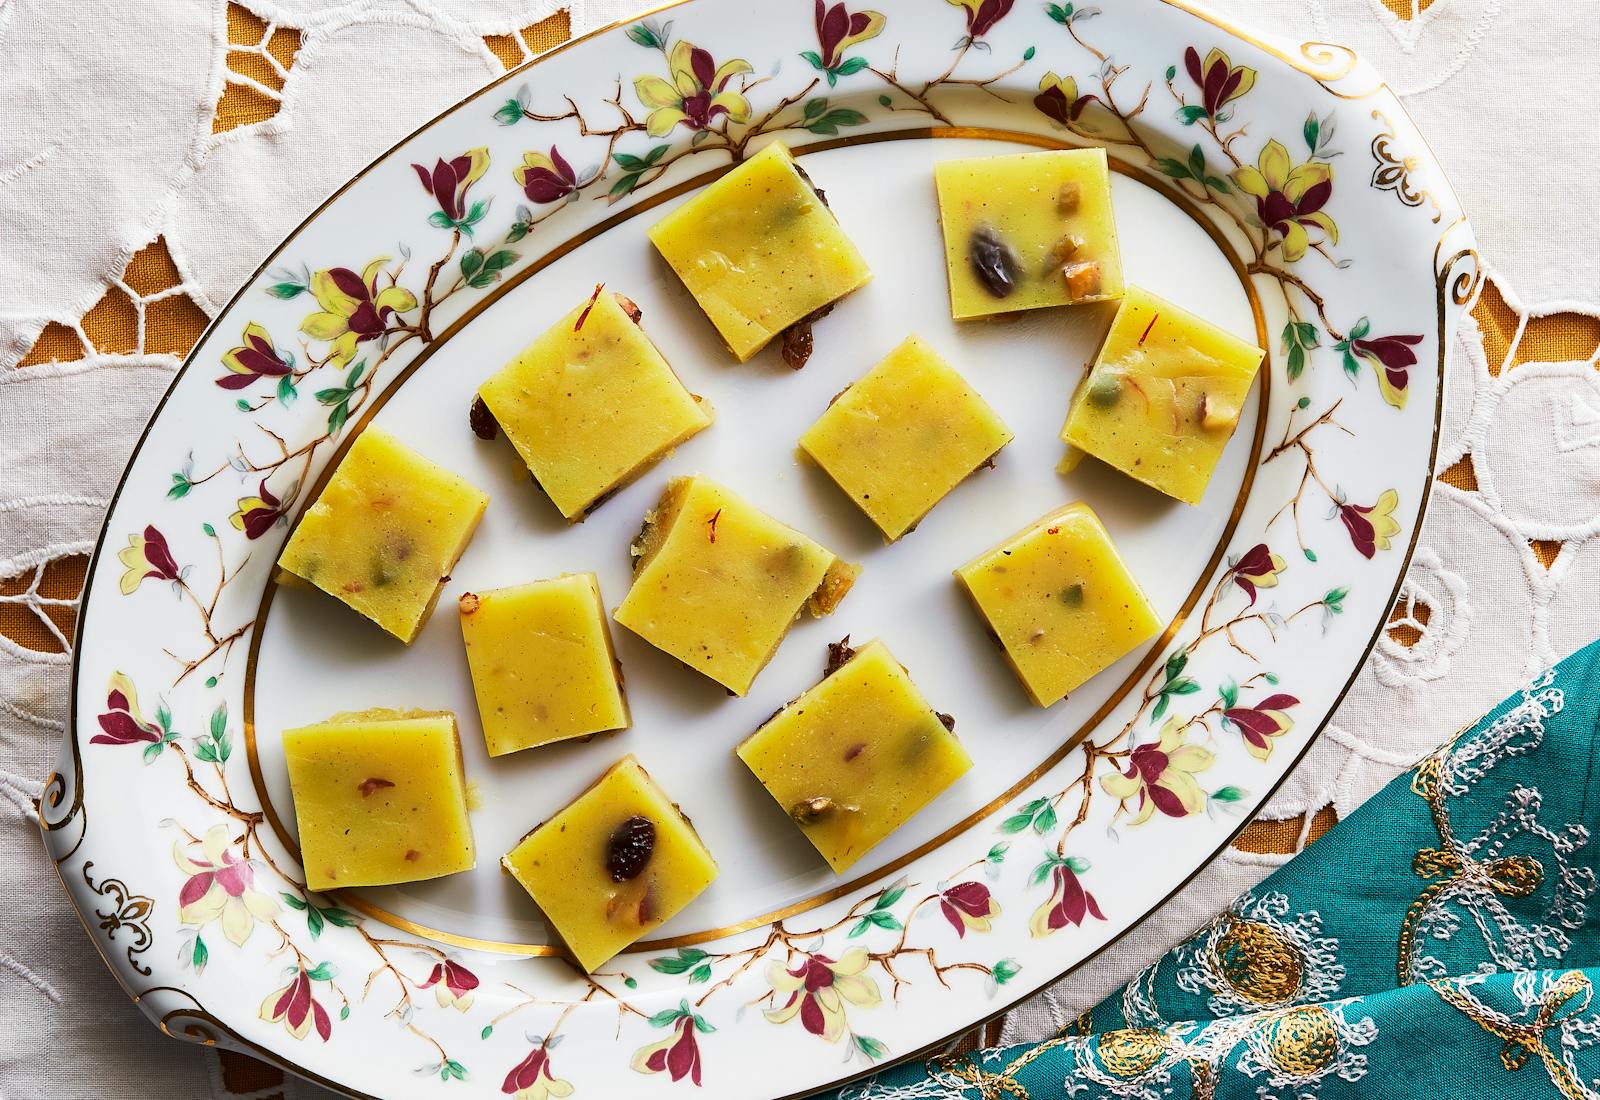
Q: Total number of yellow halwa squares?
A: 12